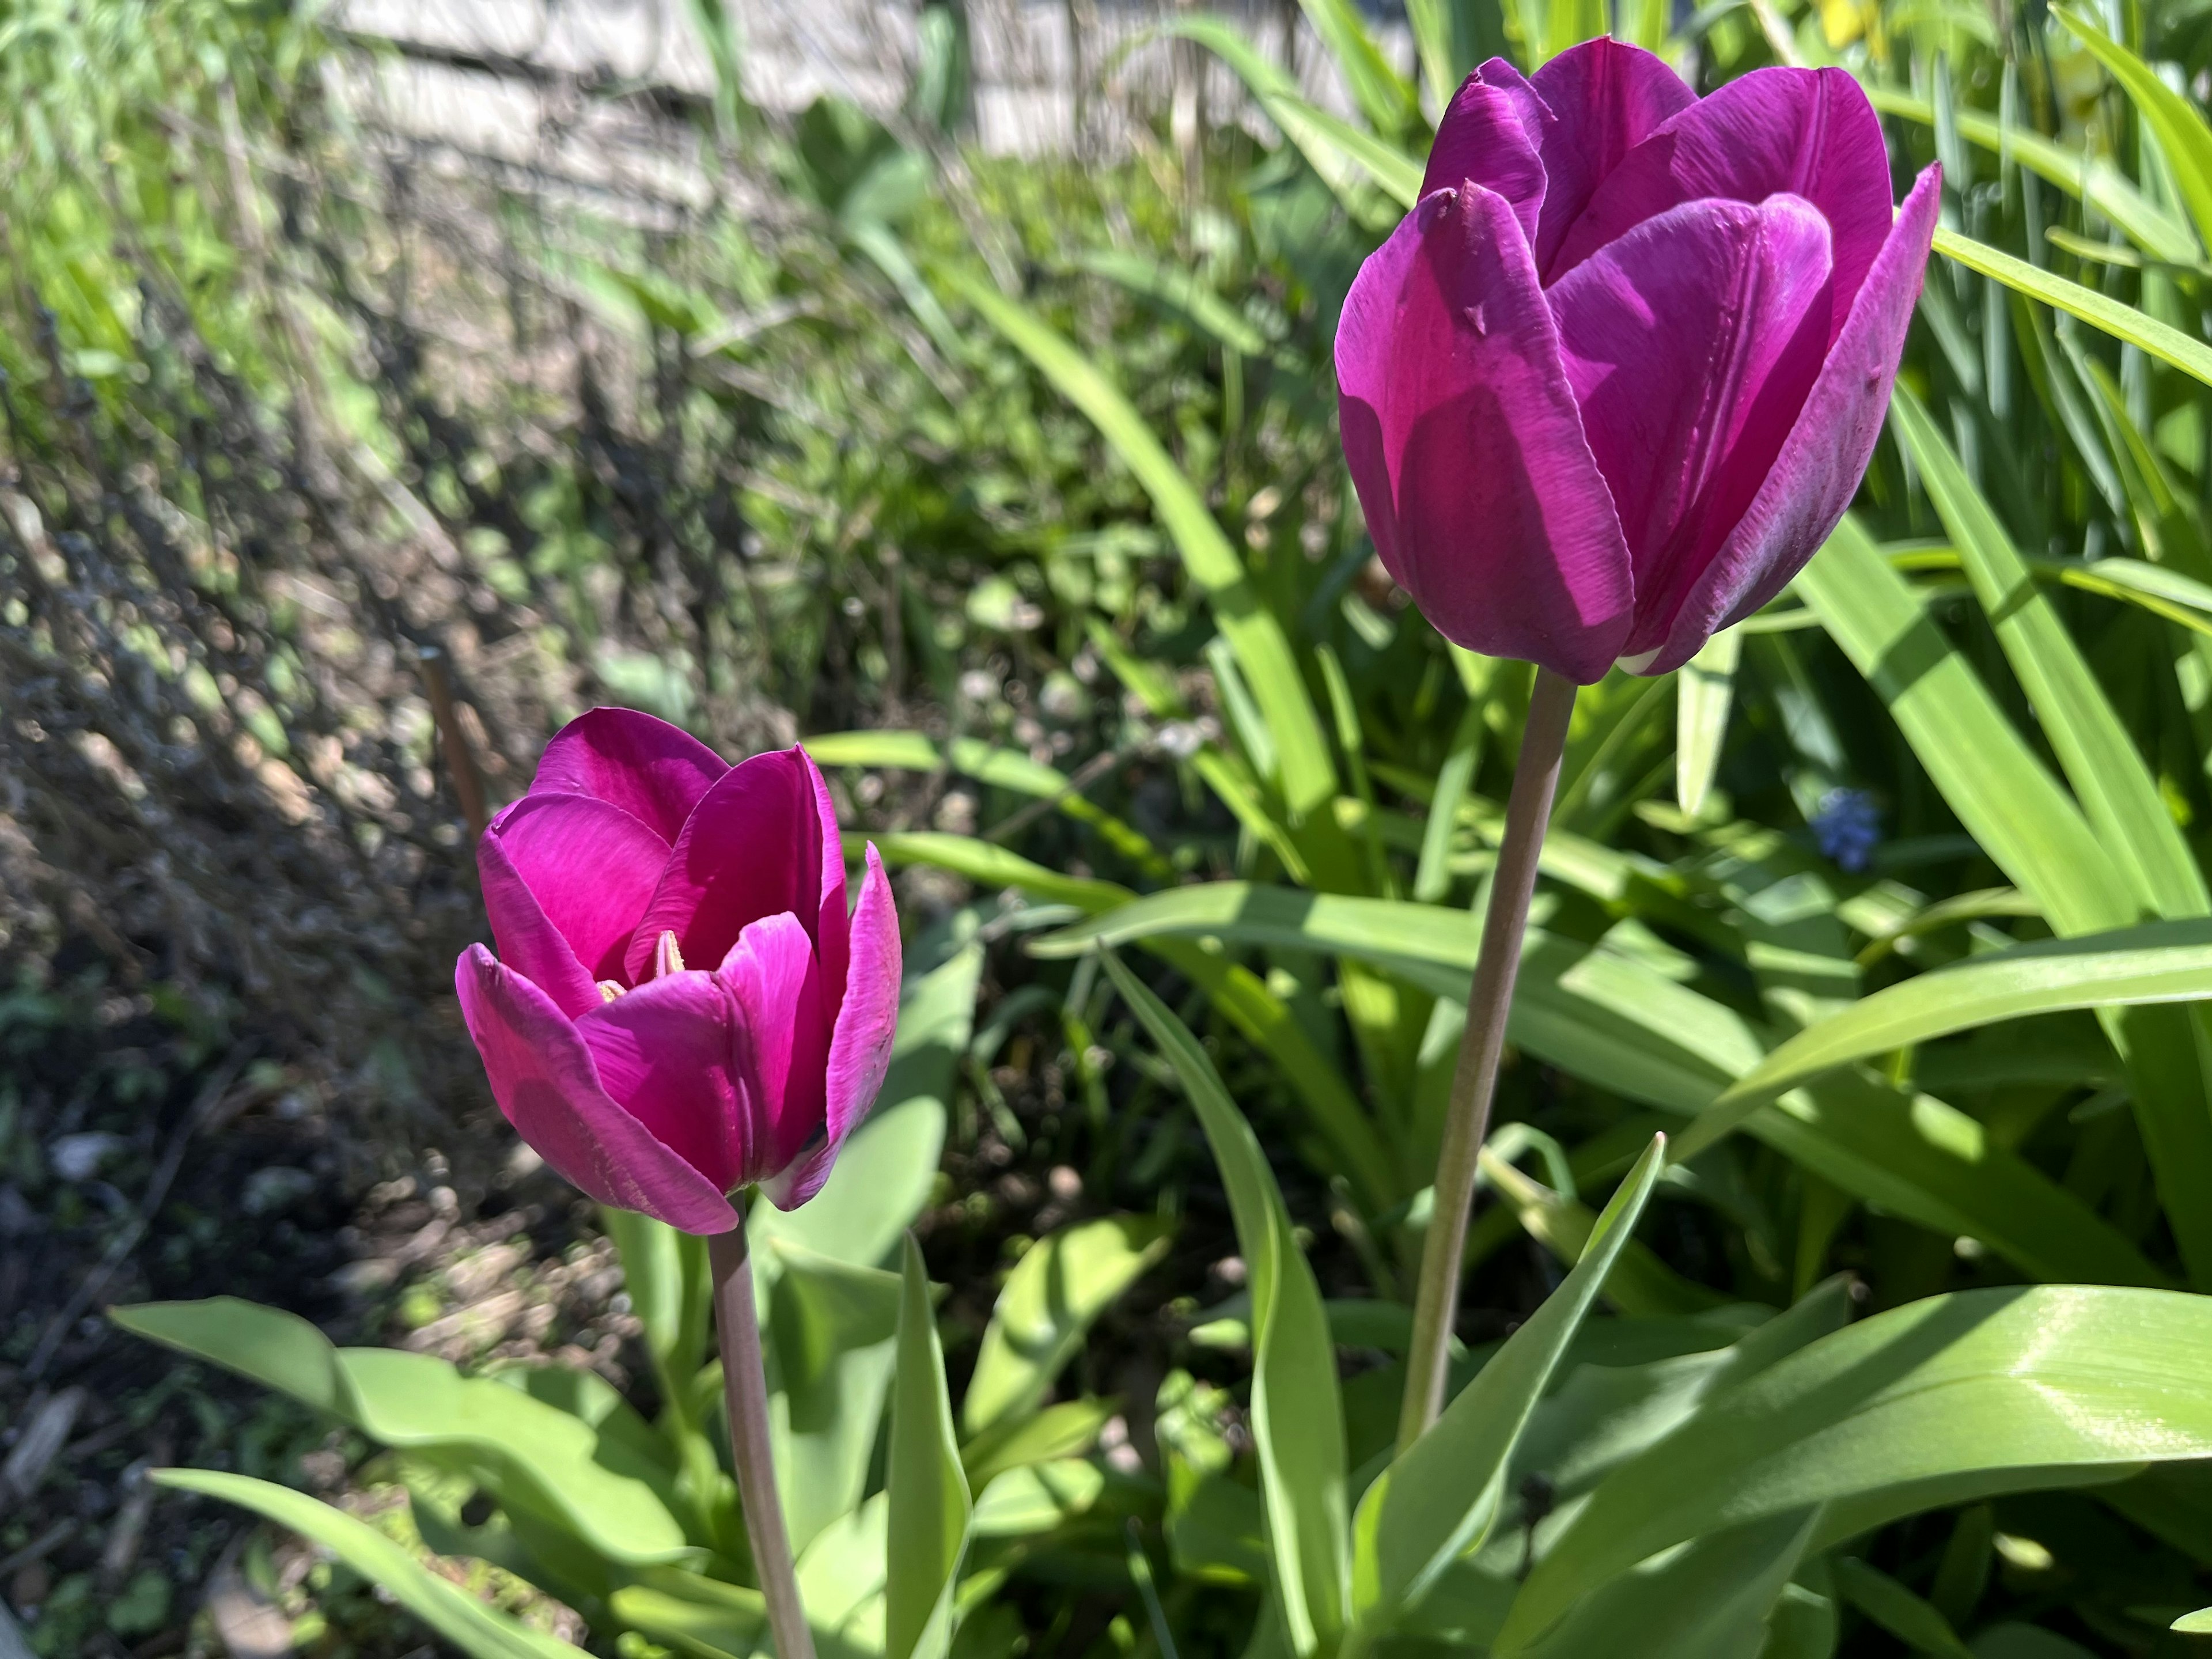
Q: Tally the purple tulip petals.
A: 12